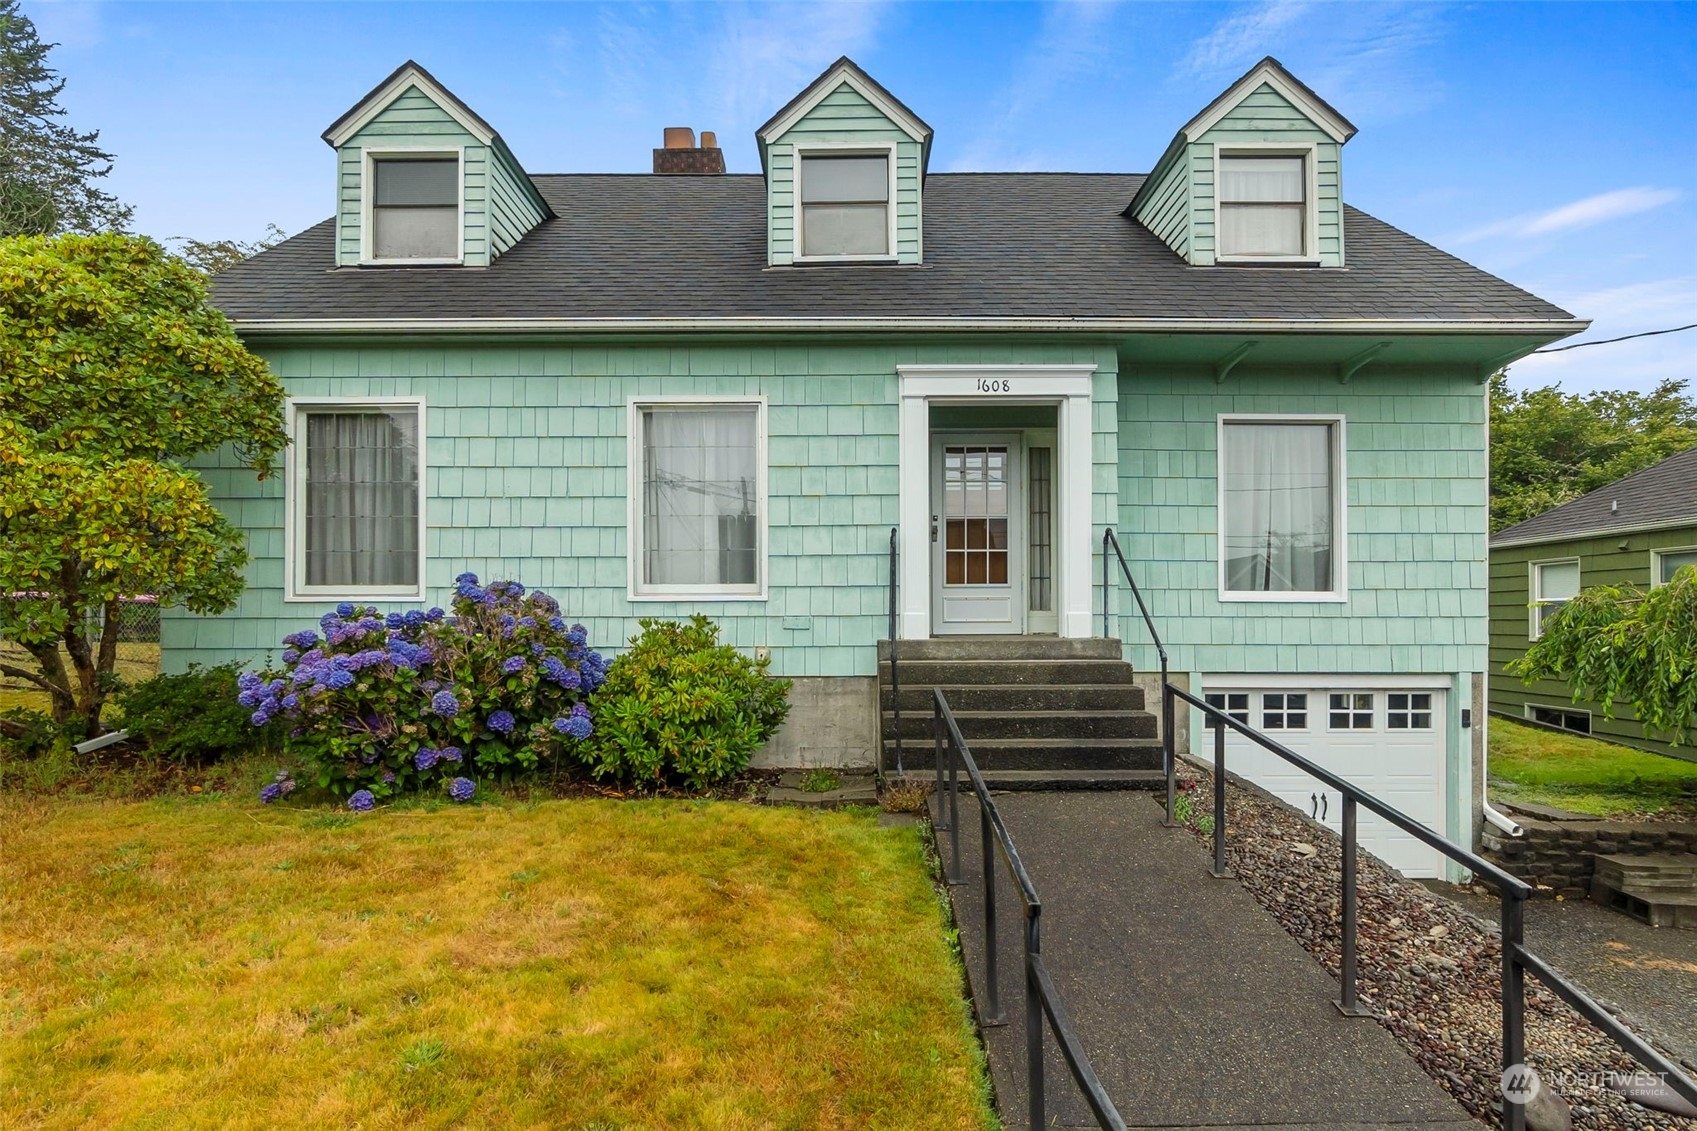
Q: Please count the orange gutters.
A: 0